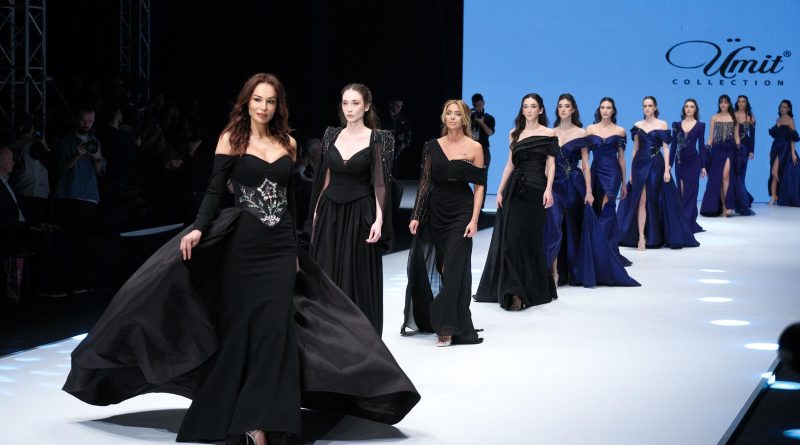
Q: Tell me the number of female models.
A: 11